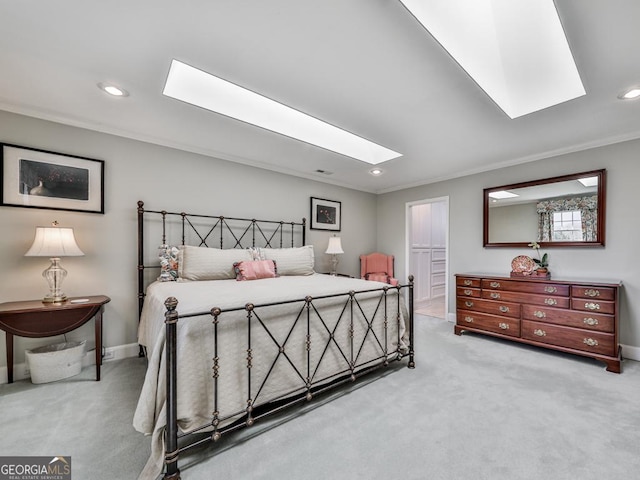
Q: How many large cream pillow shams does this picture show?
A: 2